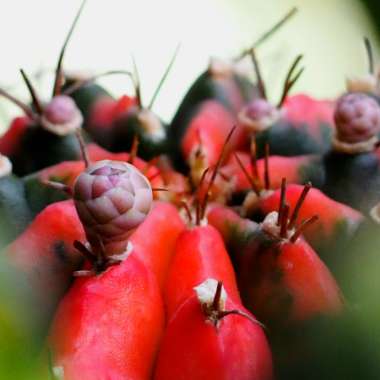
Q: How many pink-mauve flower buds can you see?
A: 4